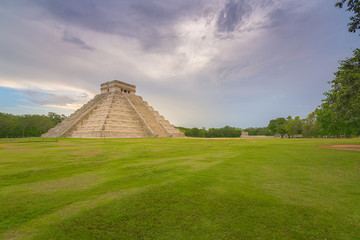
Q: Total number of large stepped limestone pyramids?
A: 1